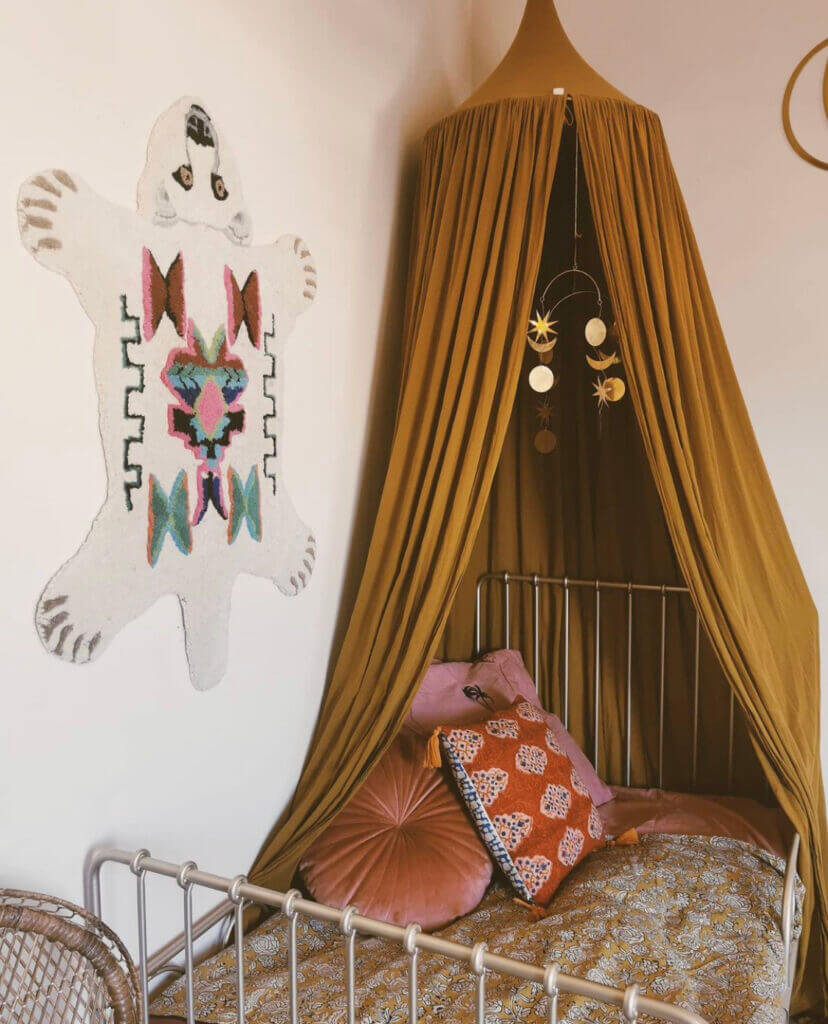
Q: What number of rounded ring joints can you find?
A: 15